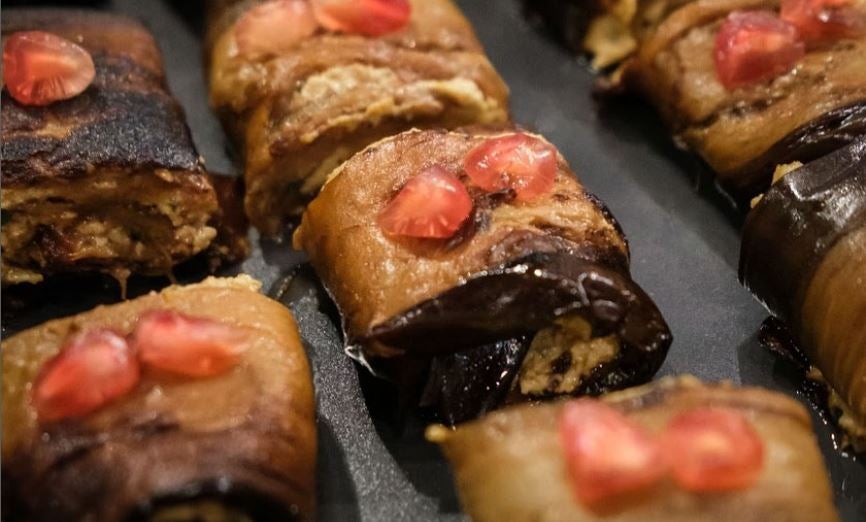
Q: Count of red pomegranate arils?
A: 11